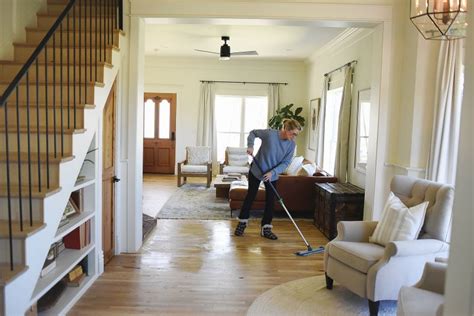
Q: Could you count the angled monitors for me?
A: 0